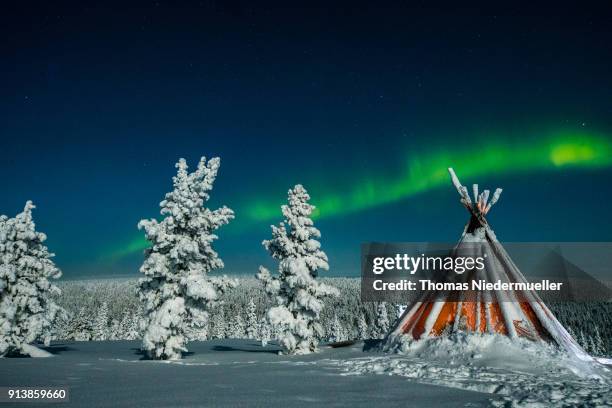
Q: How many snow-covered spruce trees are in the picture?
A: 3